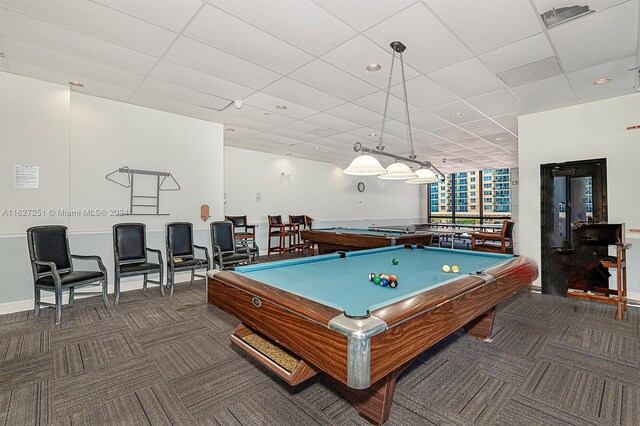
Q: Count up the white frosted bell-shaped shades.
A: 3